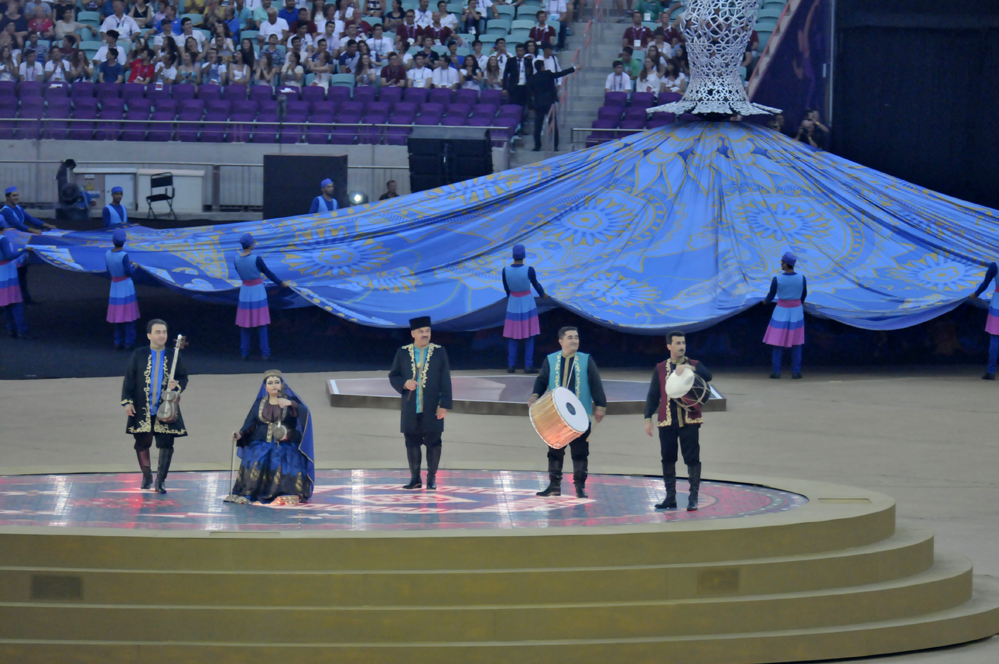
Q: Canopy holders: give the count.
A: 9